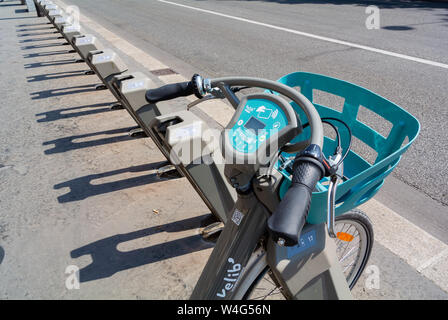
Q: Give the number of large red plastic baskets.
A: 0